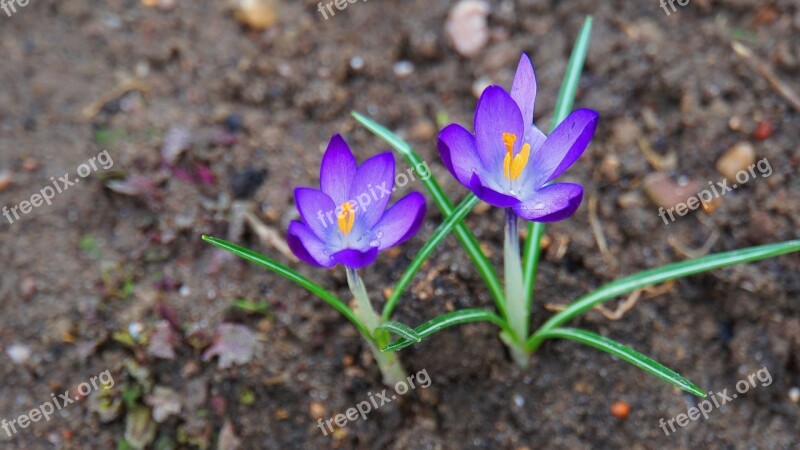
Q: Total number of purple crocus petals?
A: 12